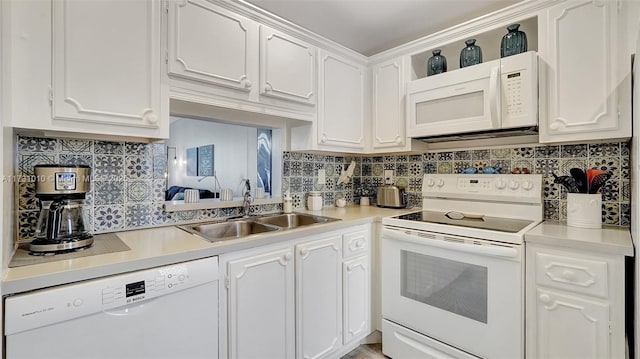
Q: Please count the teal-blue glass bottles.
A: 3